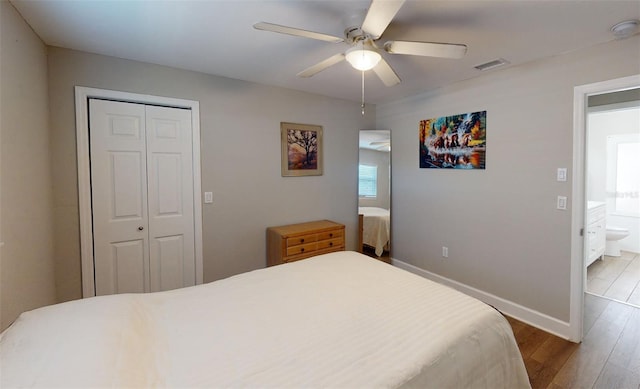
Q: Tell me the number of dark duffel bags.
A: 0